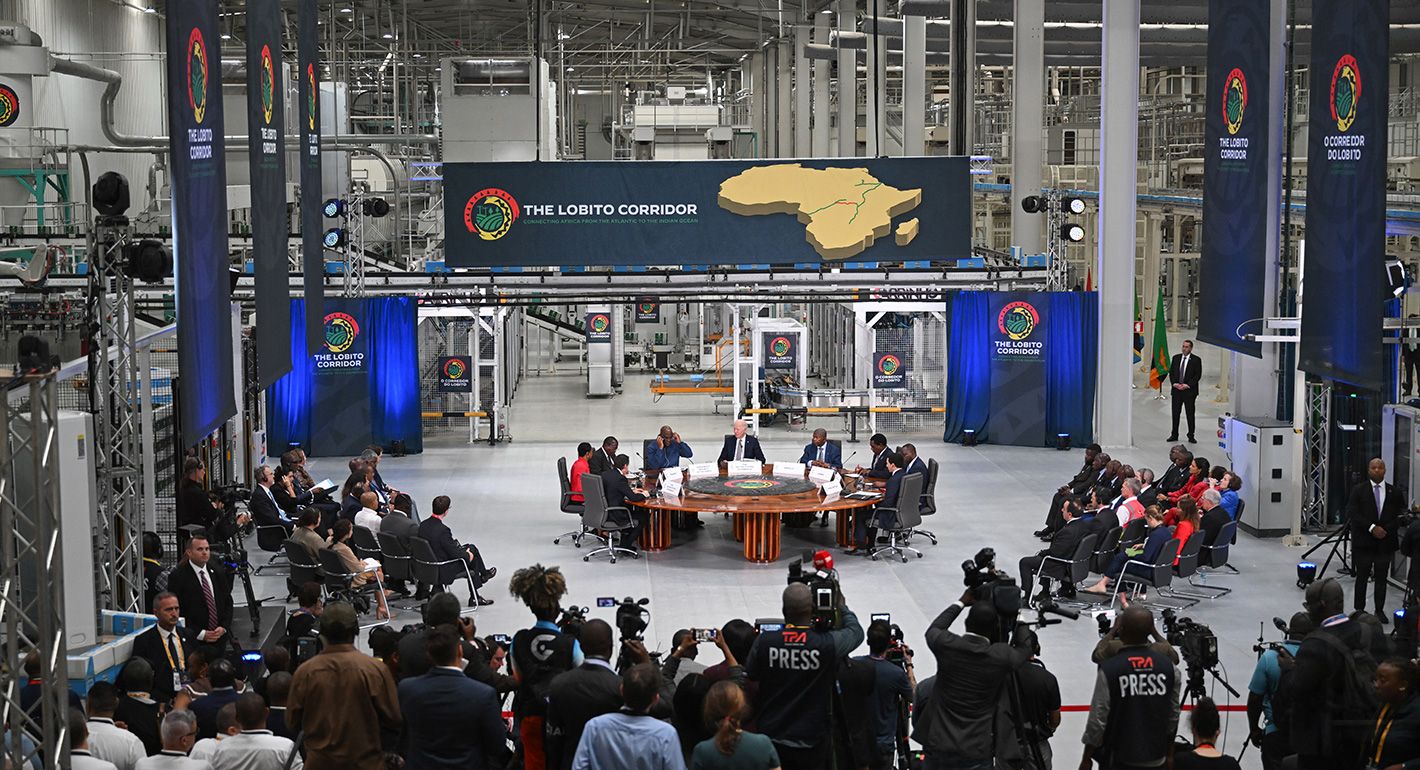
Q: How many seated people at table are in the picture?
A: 9